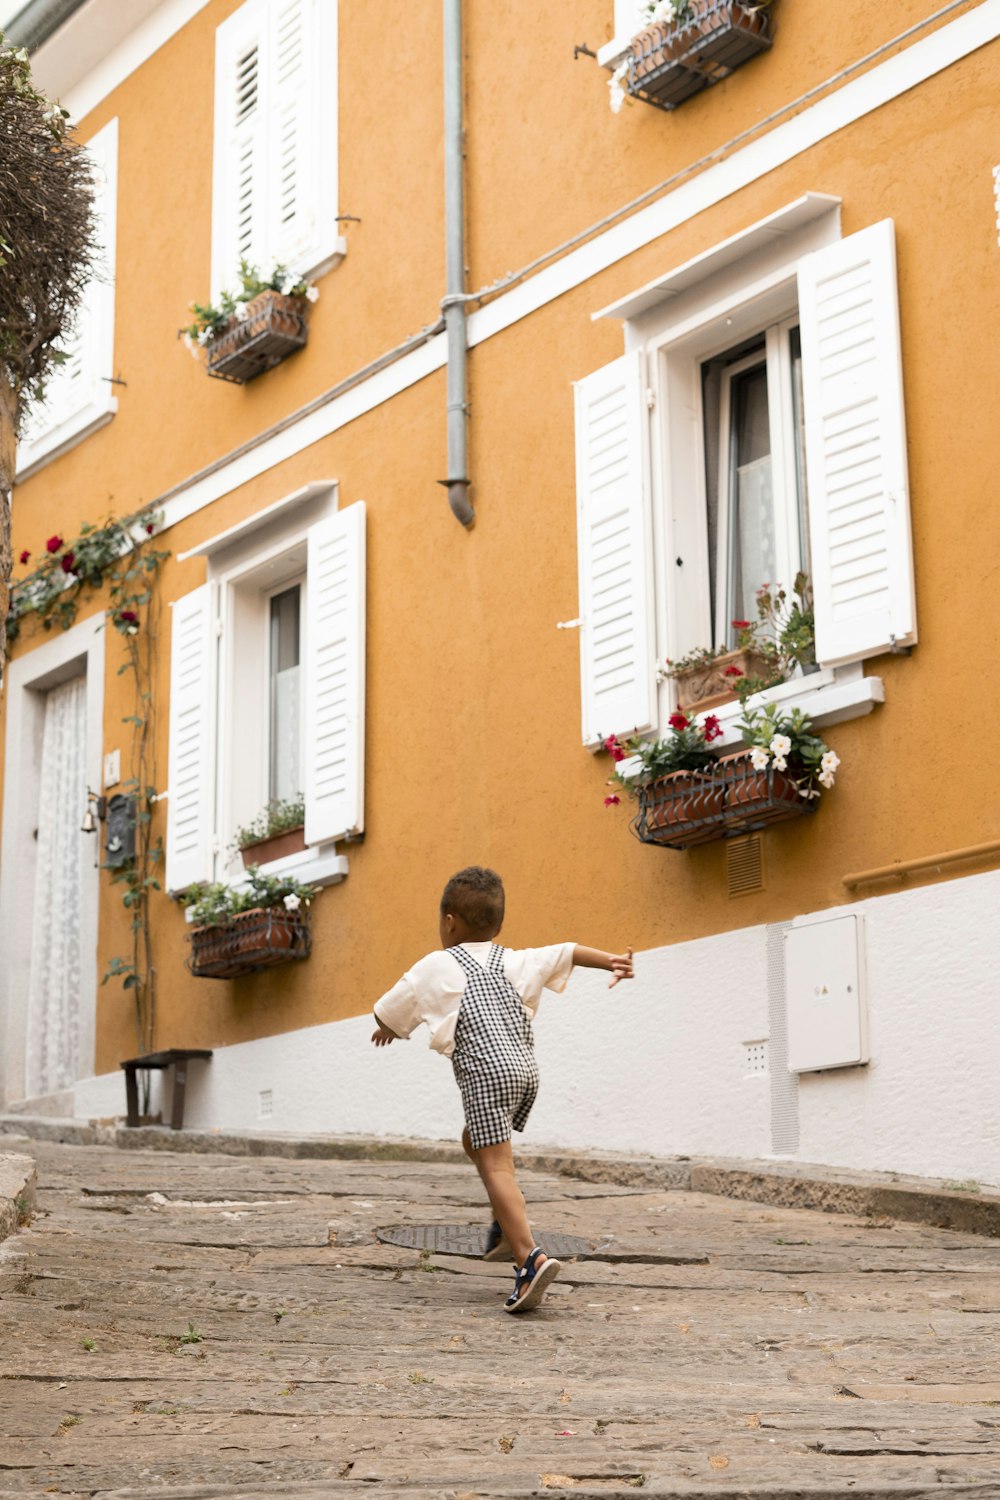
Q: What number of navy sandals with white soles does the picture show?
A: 2